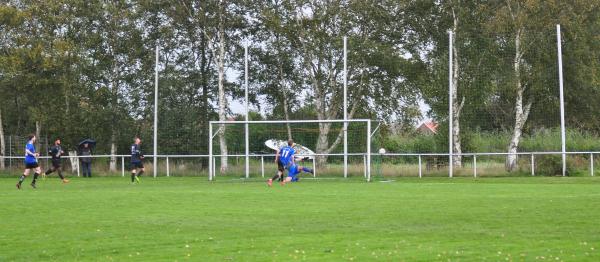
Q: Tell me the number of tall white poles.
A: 5